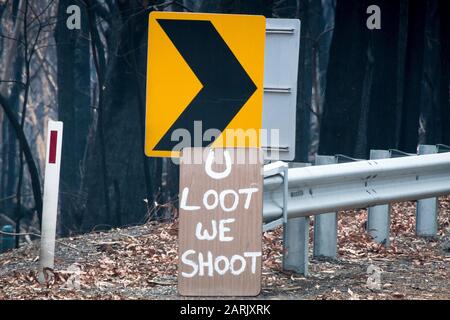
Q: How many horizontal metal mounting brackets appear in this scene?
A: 3